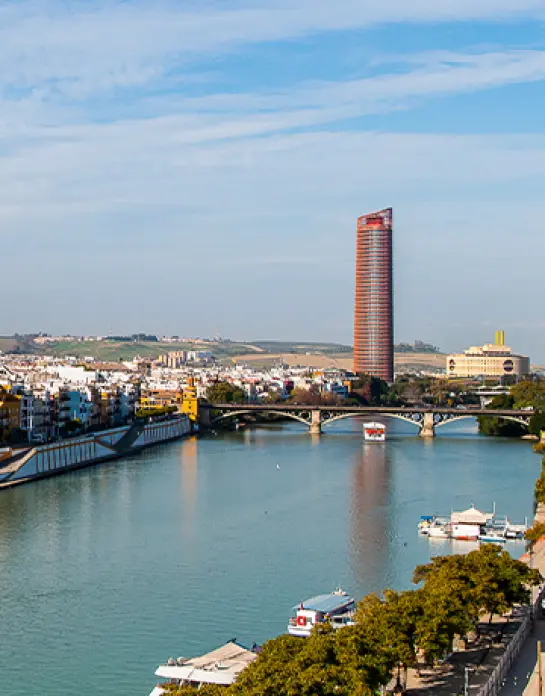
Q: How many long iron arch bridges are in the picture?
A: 1